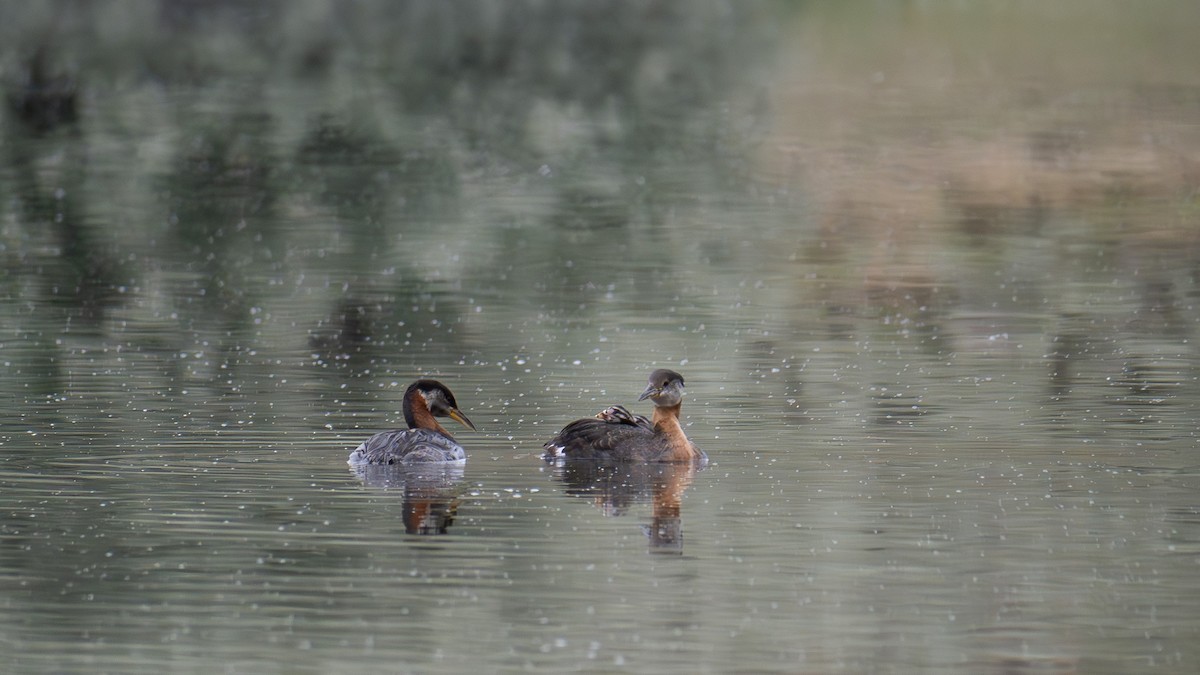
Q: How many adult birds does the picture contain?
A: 2